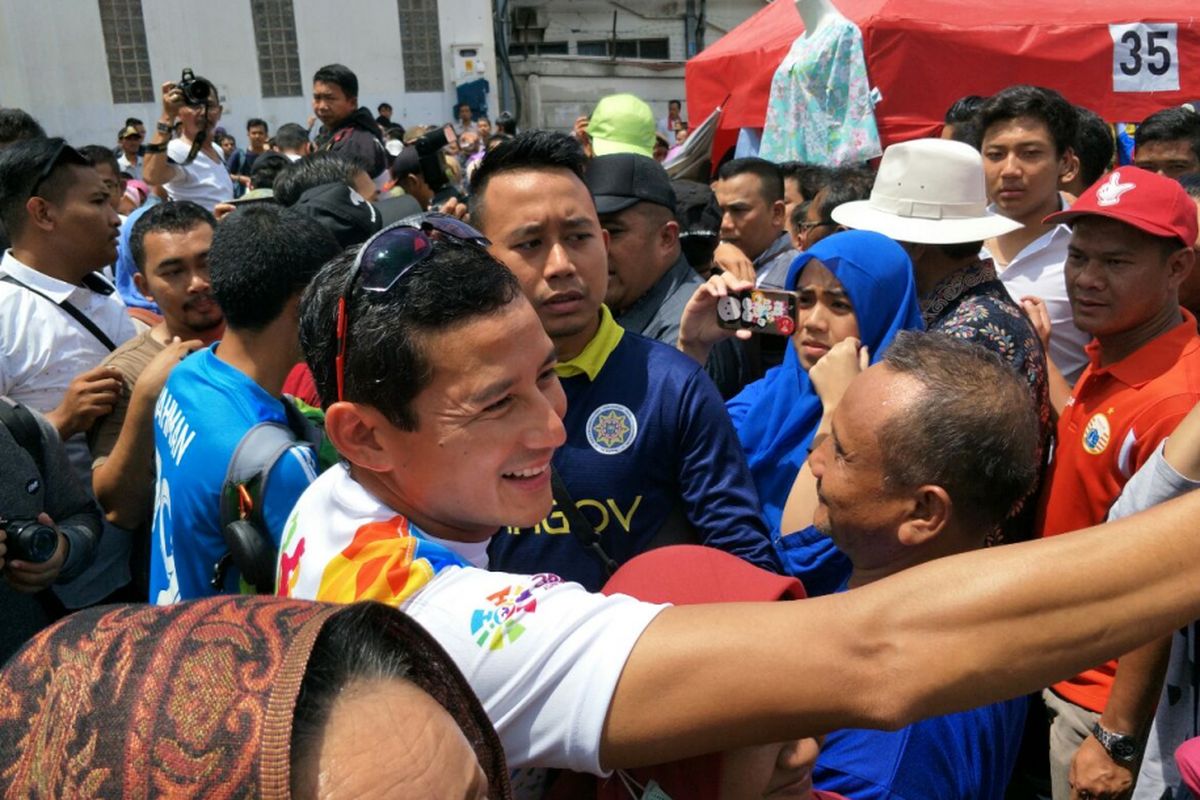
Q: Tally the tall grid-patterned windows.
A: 3